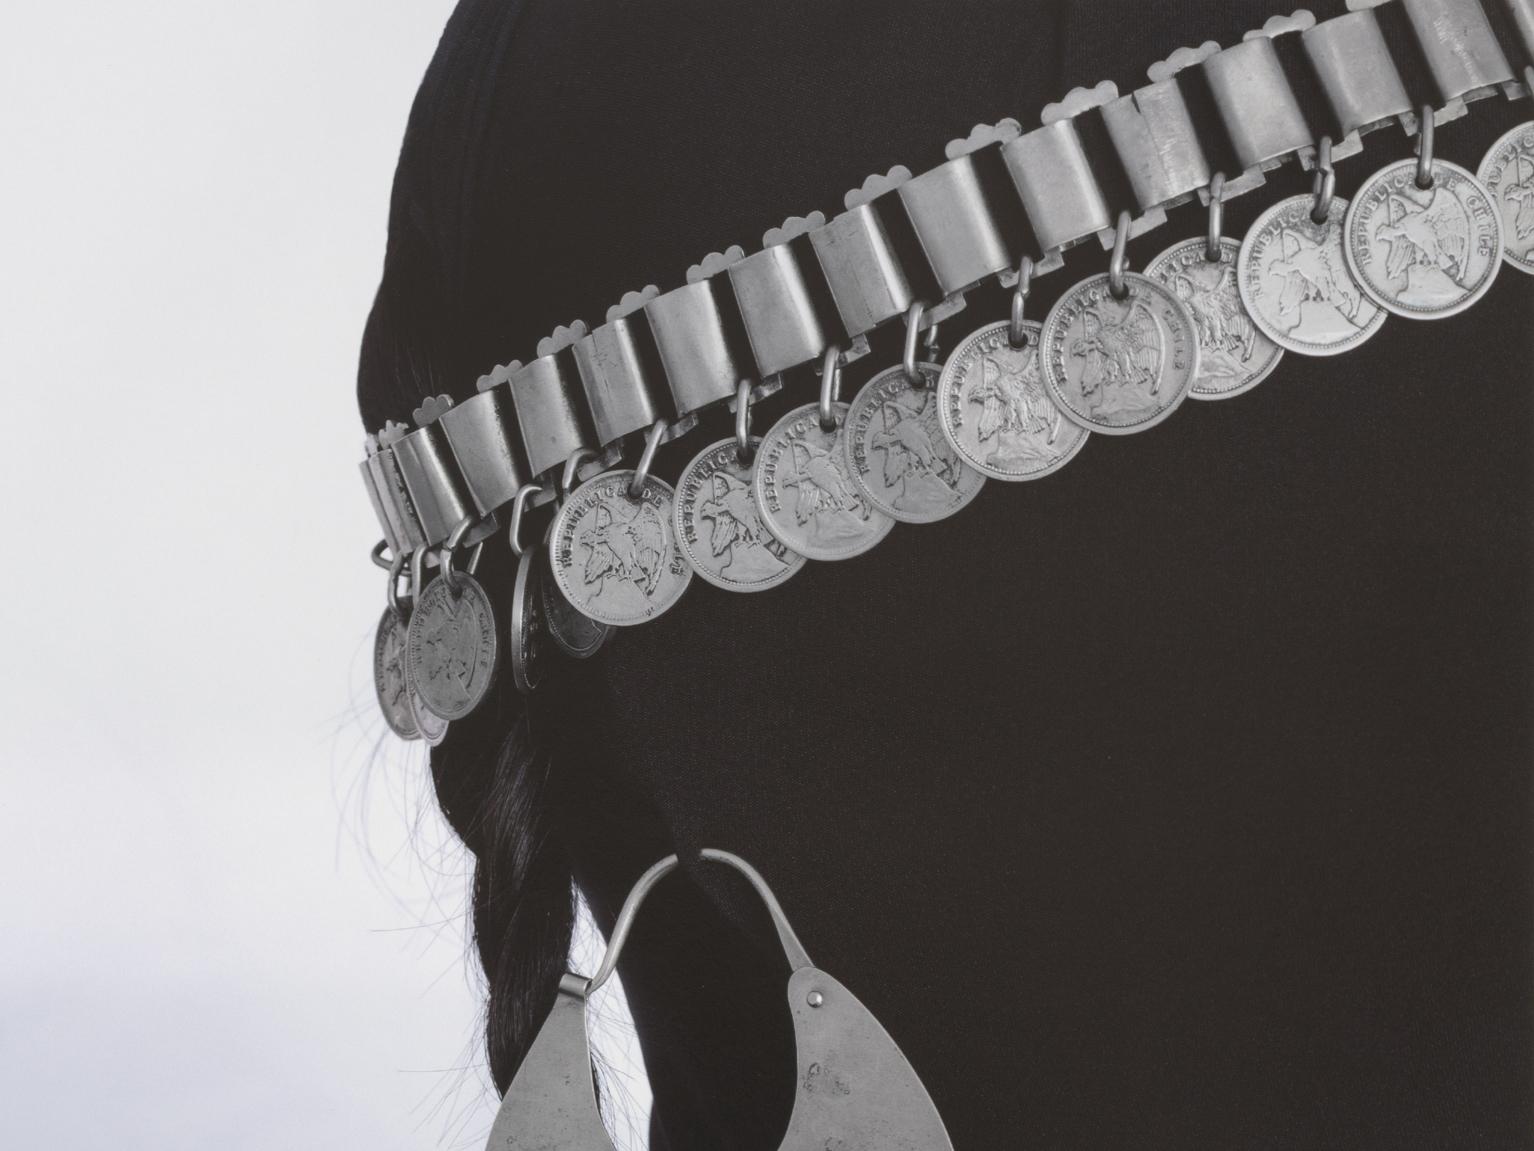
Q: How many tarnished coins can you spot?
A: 15